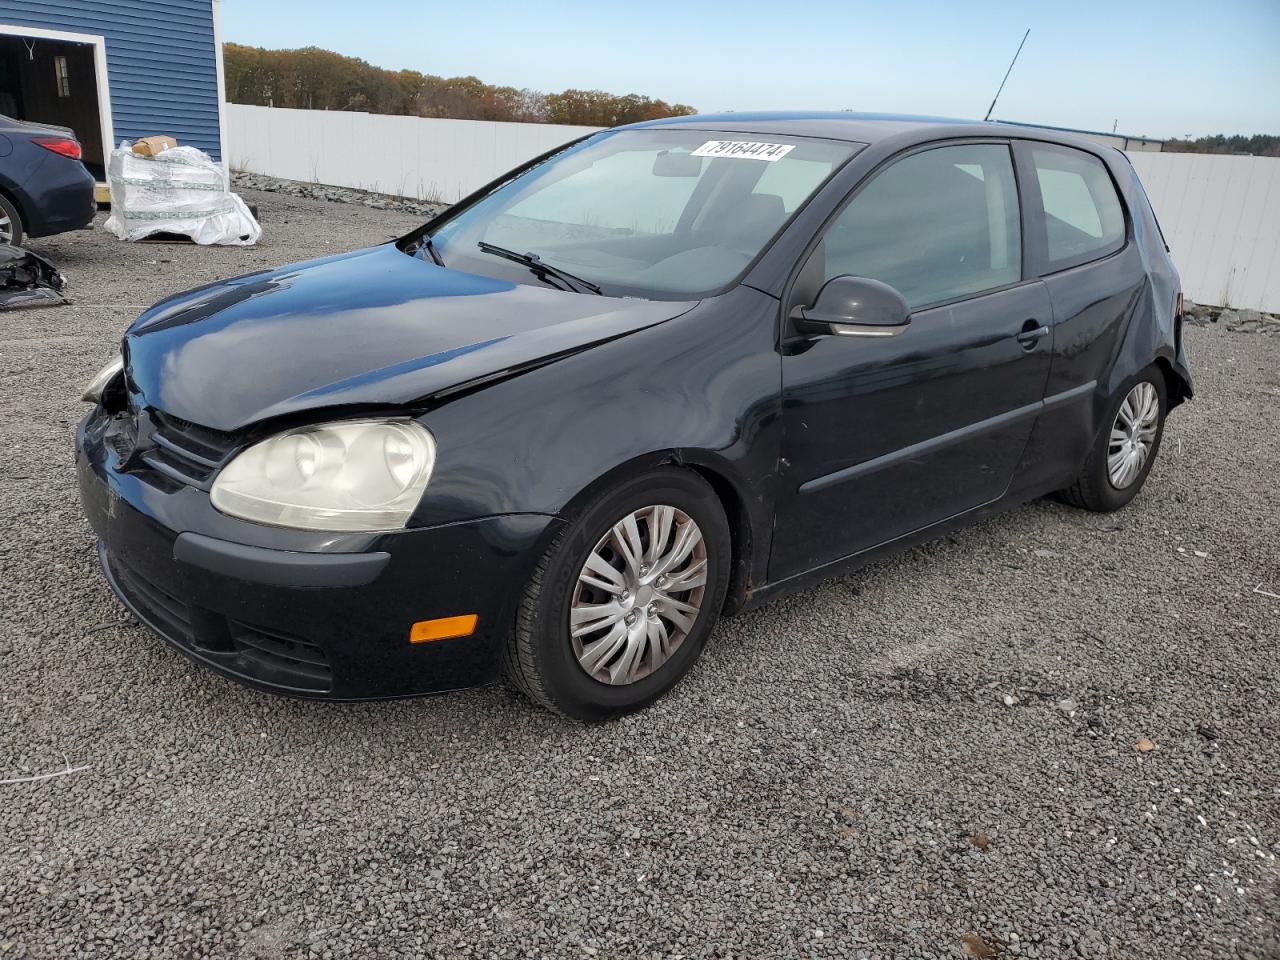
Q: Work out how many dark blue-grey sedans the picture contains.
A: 1